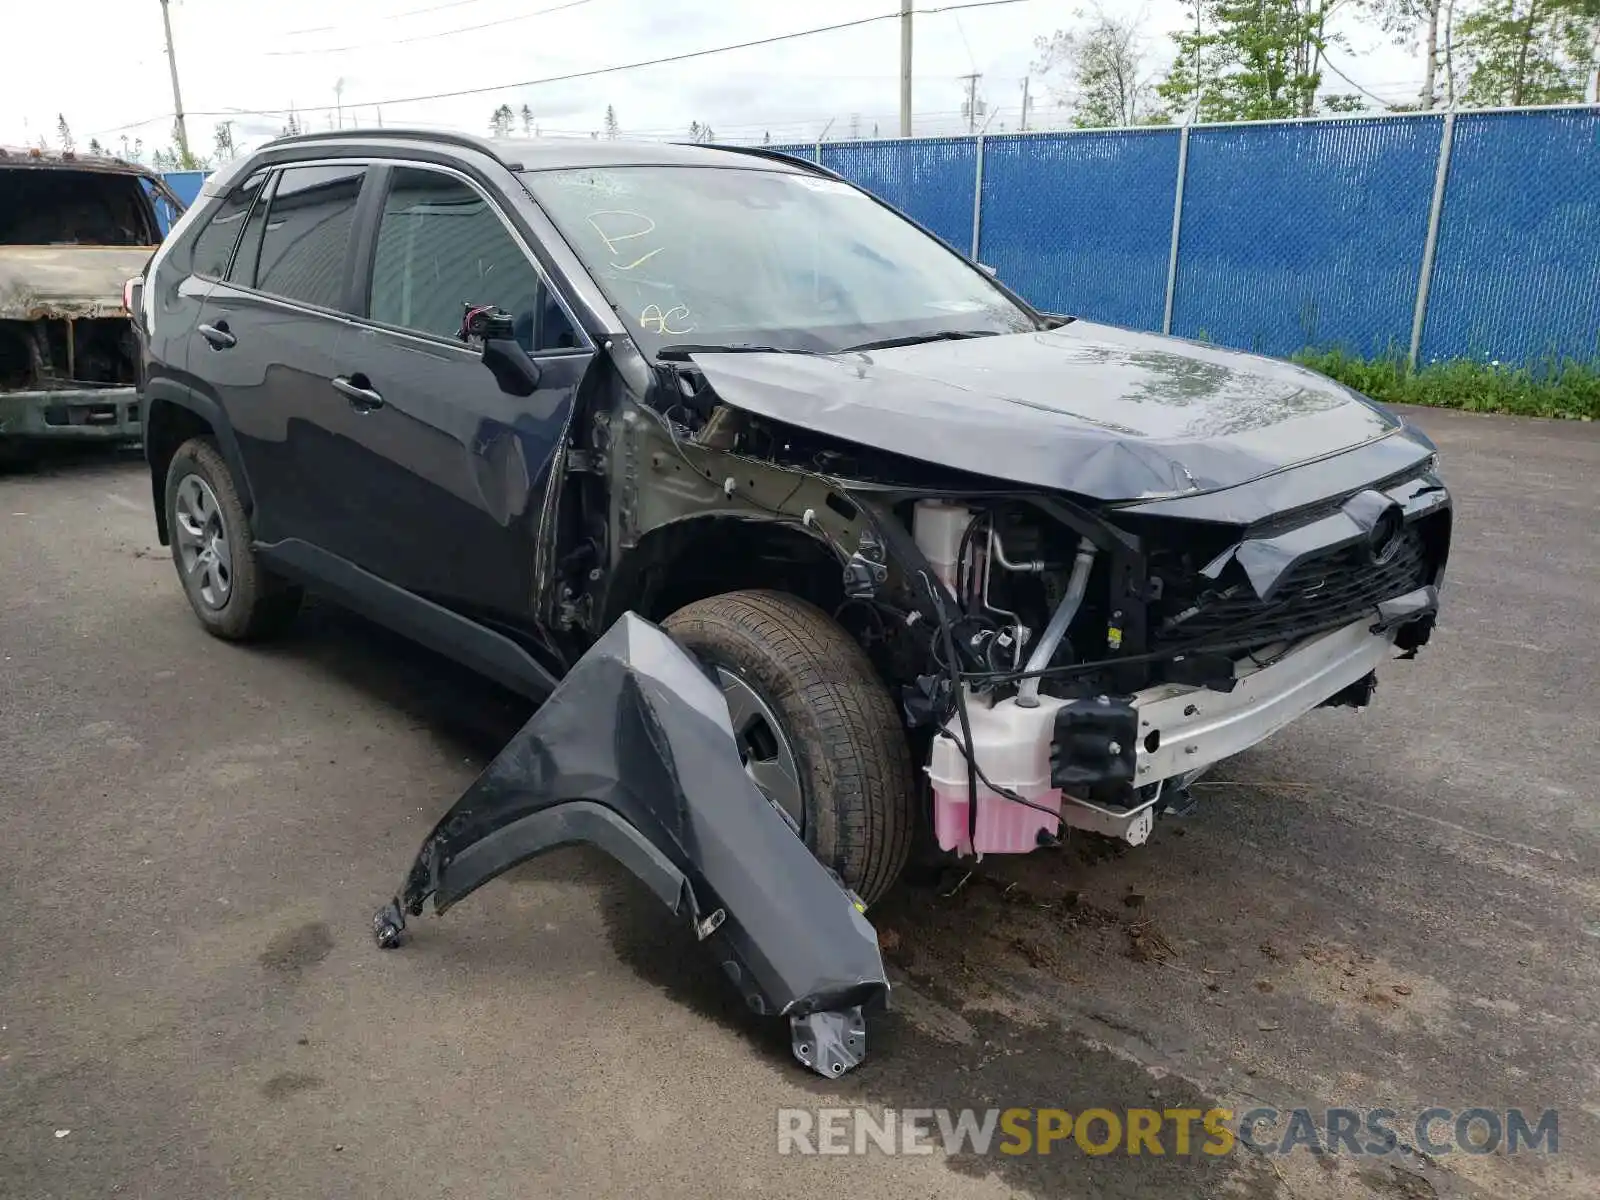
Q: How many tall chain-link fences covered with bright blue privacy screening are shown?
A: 1